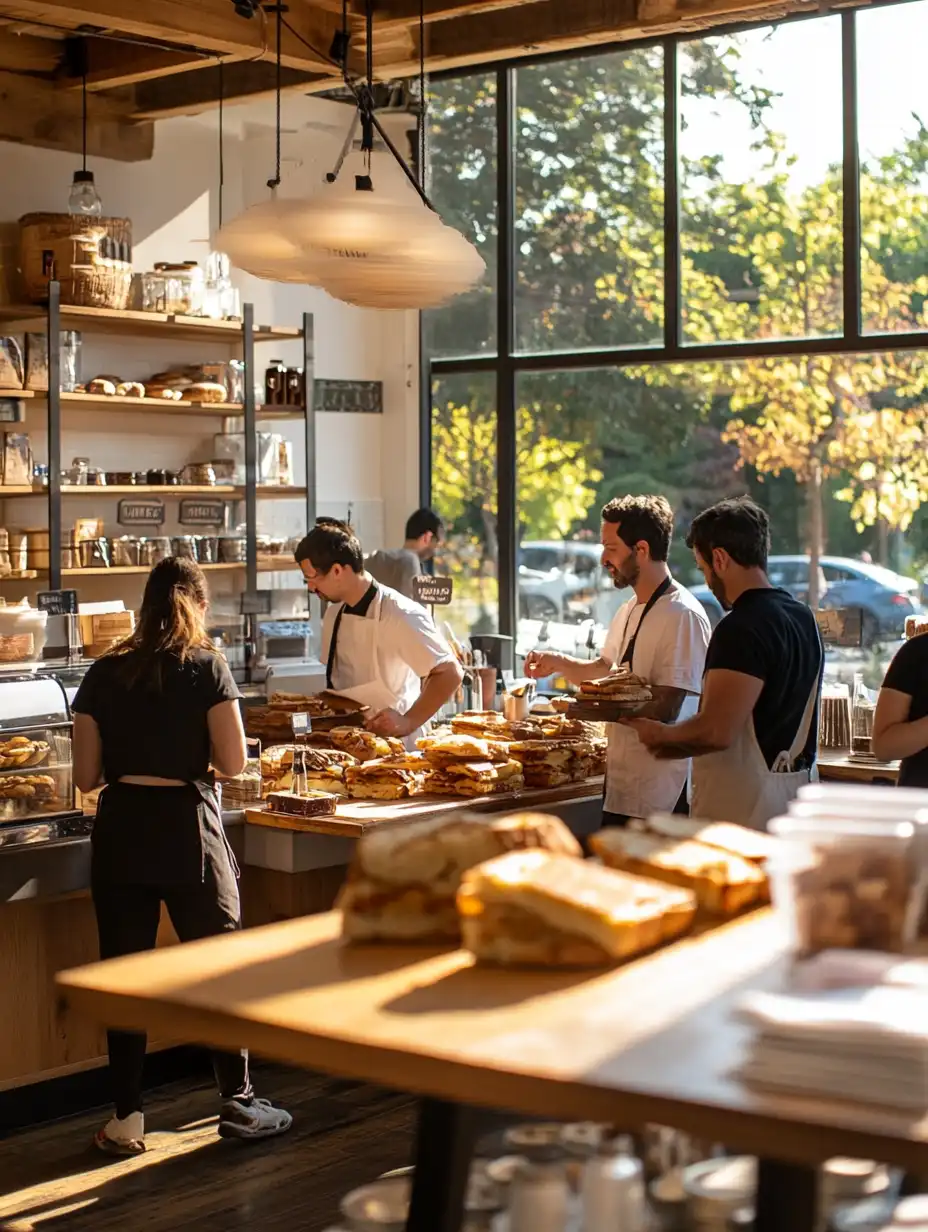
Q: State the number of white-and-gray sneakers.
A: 2